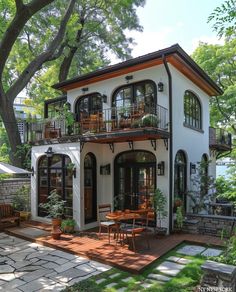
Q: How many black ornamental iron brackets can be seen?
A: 5